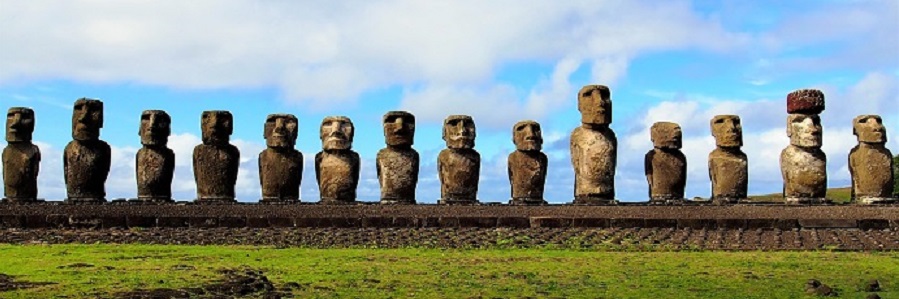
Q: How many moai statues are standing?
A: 14